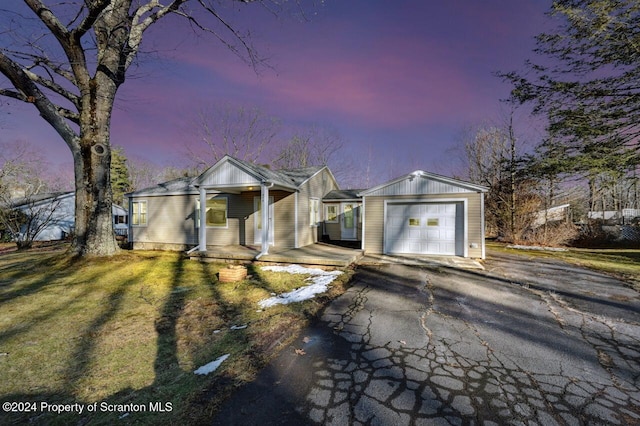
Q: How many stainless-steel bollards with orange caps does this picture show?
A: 0